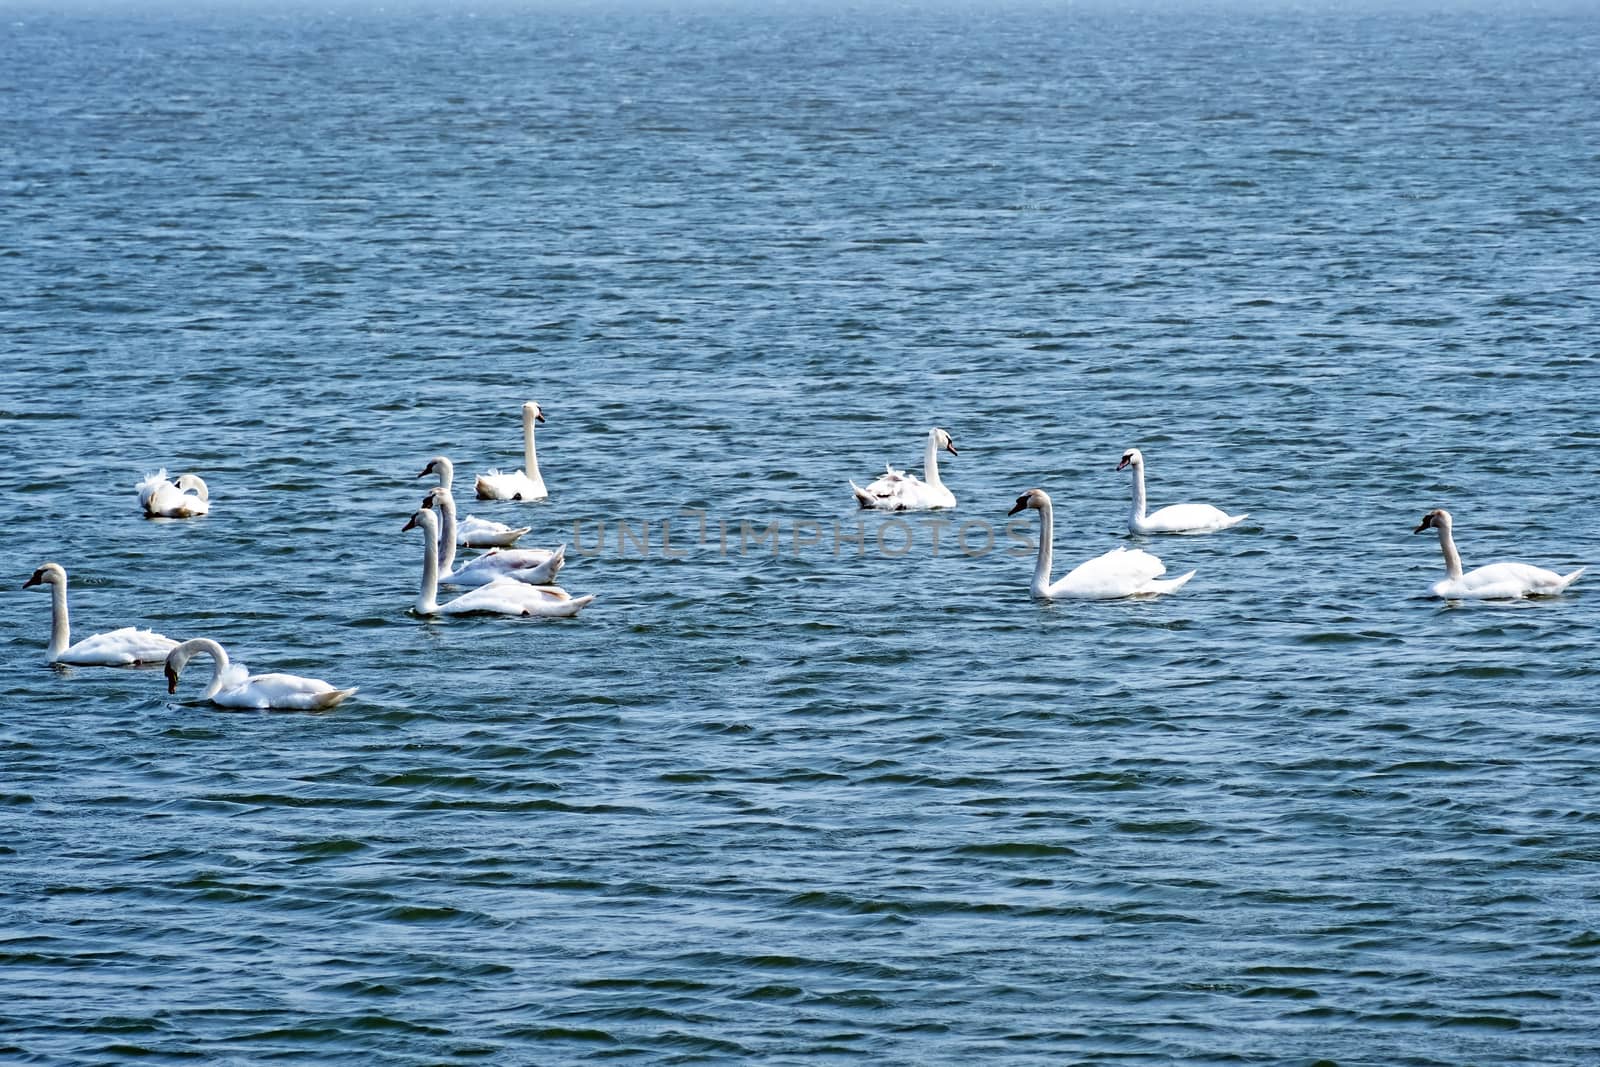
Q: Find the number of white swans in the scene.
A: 11